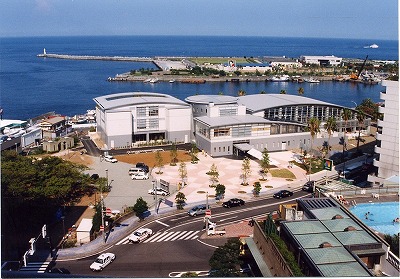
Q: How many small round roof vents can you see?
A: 3